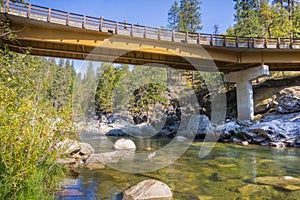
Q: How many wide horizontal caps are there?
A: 1